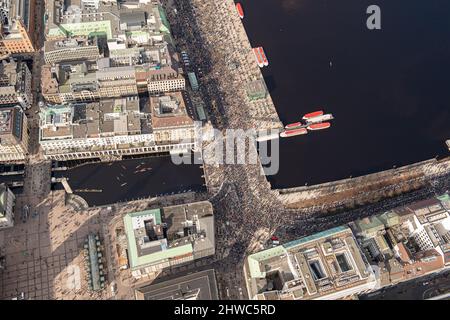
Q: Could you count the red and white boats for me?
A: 7